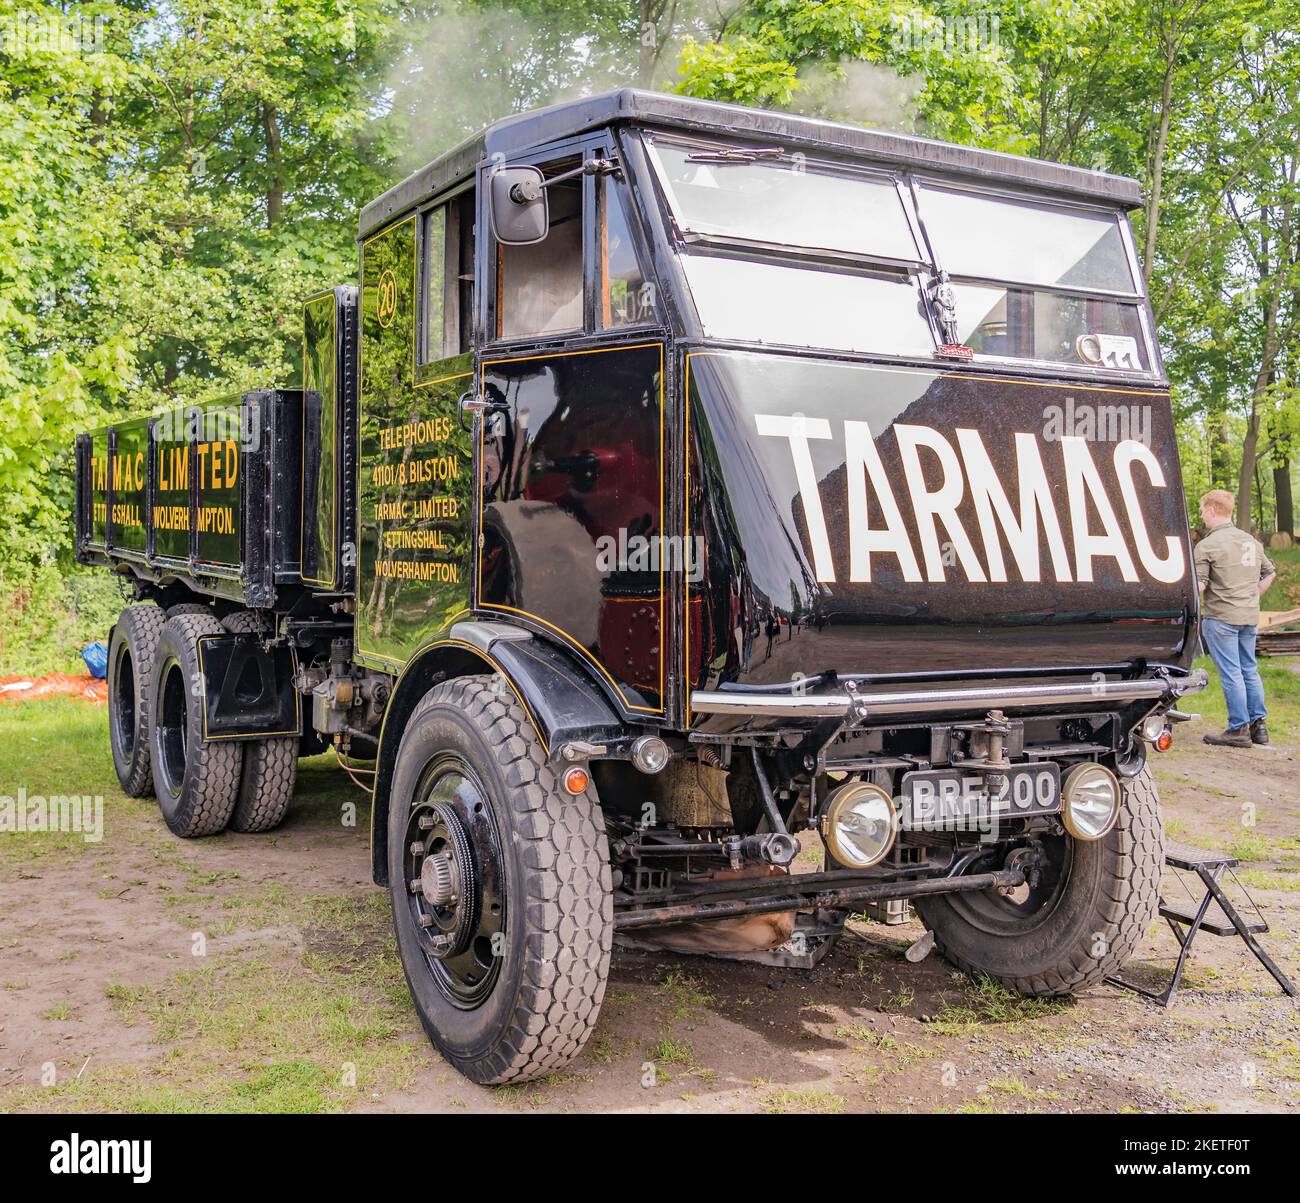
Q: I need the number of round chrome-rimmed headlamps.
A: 2